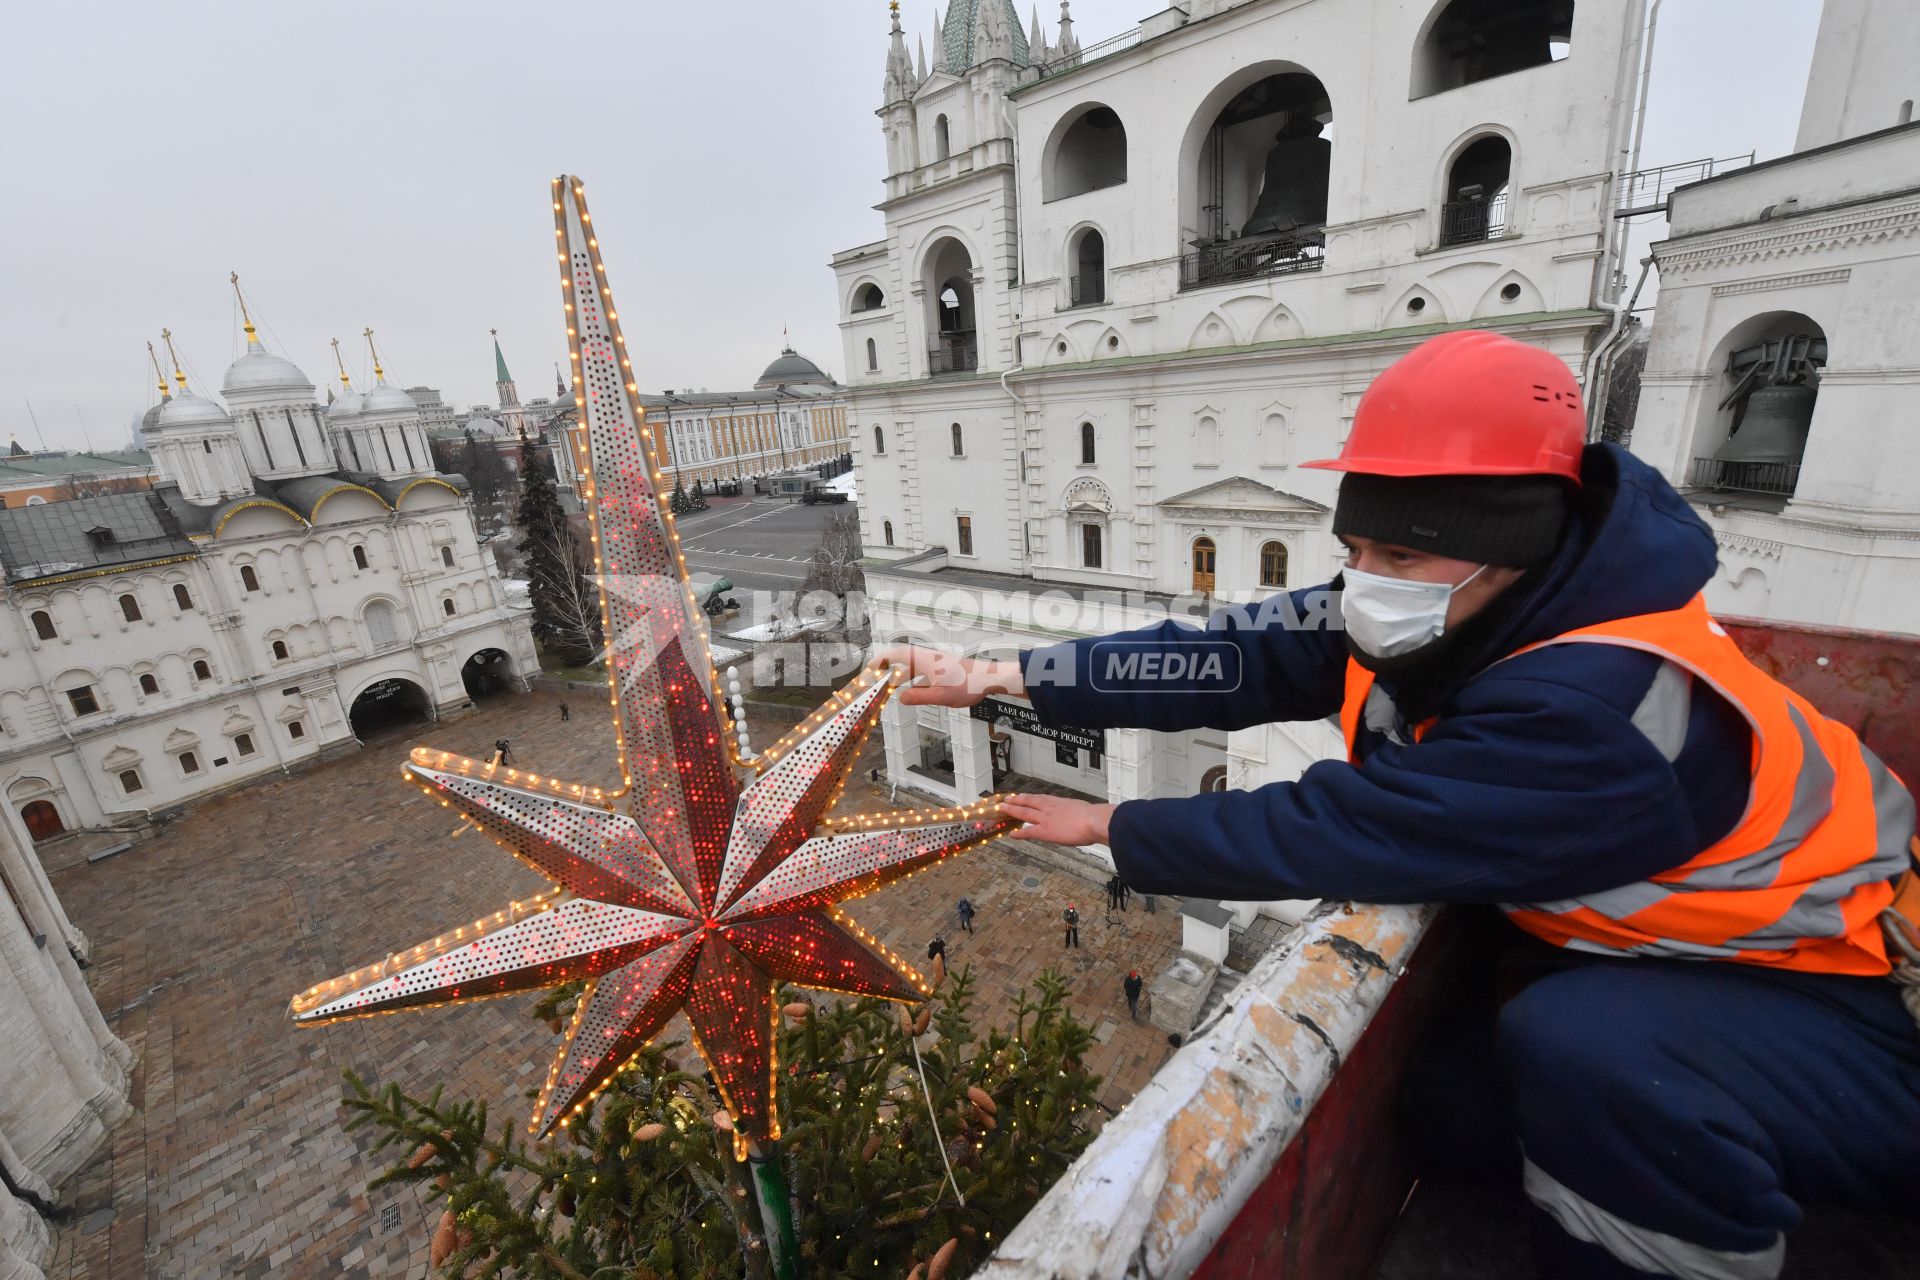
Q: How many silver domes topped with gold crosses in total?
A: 5